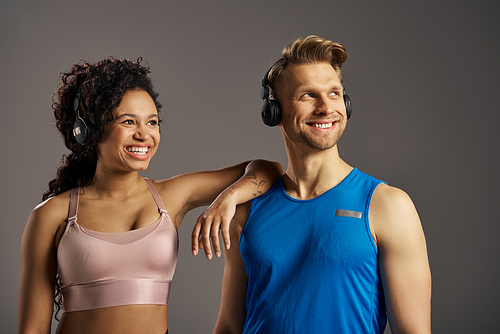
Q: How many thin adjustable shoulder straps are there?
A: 2